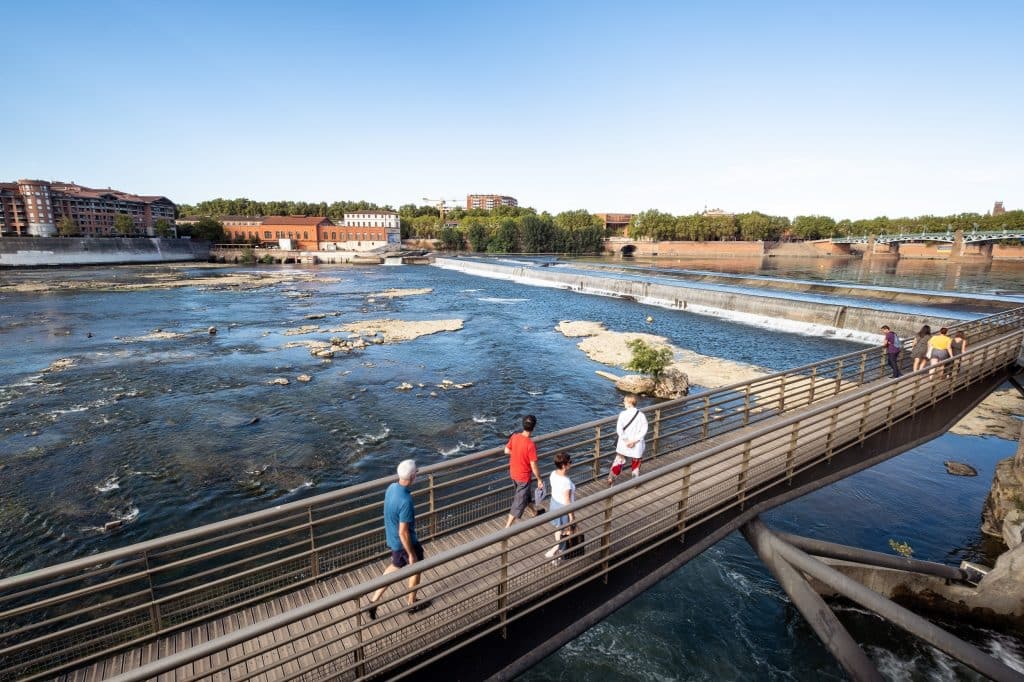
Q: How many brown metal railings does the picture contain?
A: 2